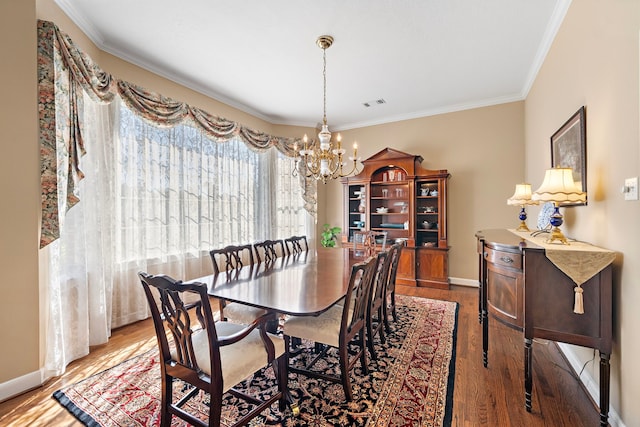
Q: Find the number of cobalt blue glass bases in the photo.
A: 2